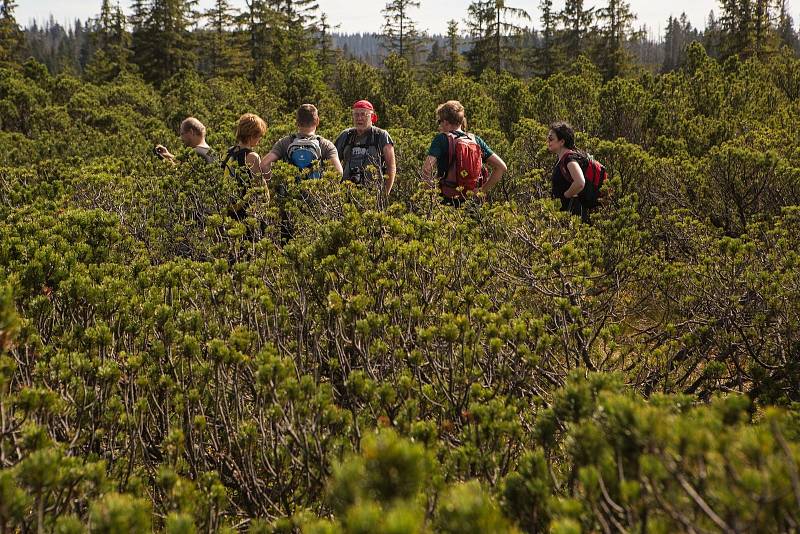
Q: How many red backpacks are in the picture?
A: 2